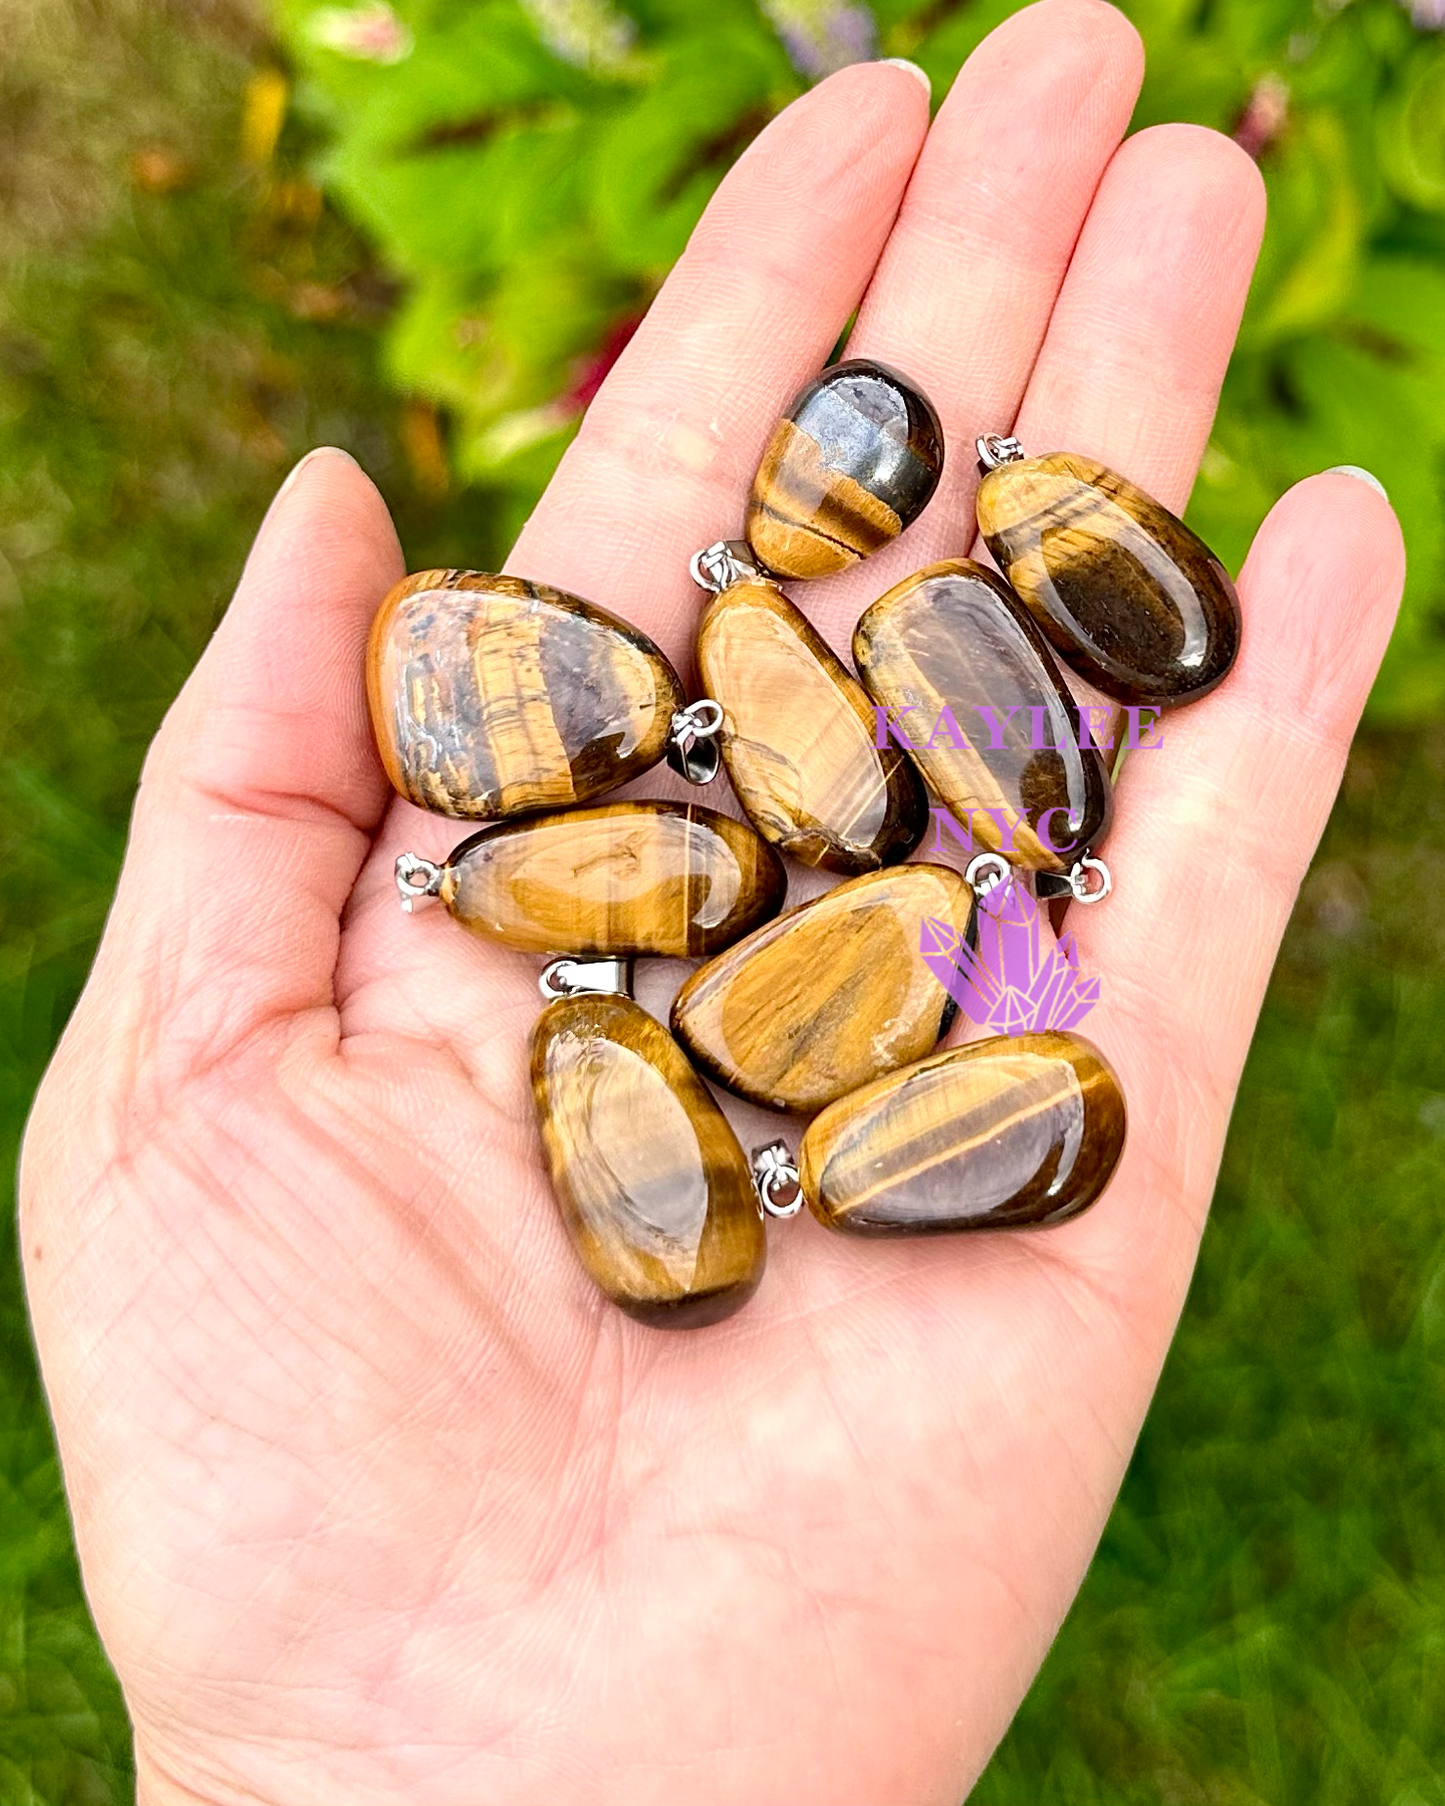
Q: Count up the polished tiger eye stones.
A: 9